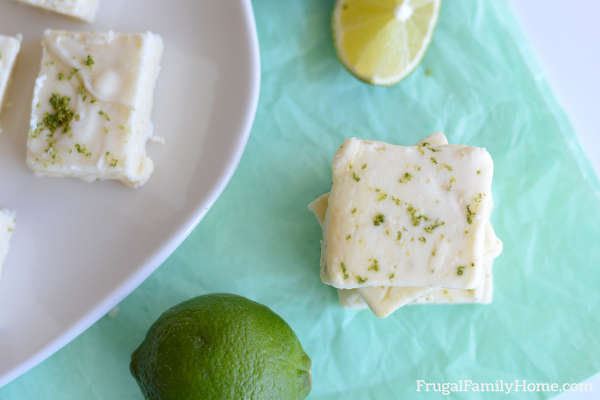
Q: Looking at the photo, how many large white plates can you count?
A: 1